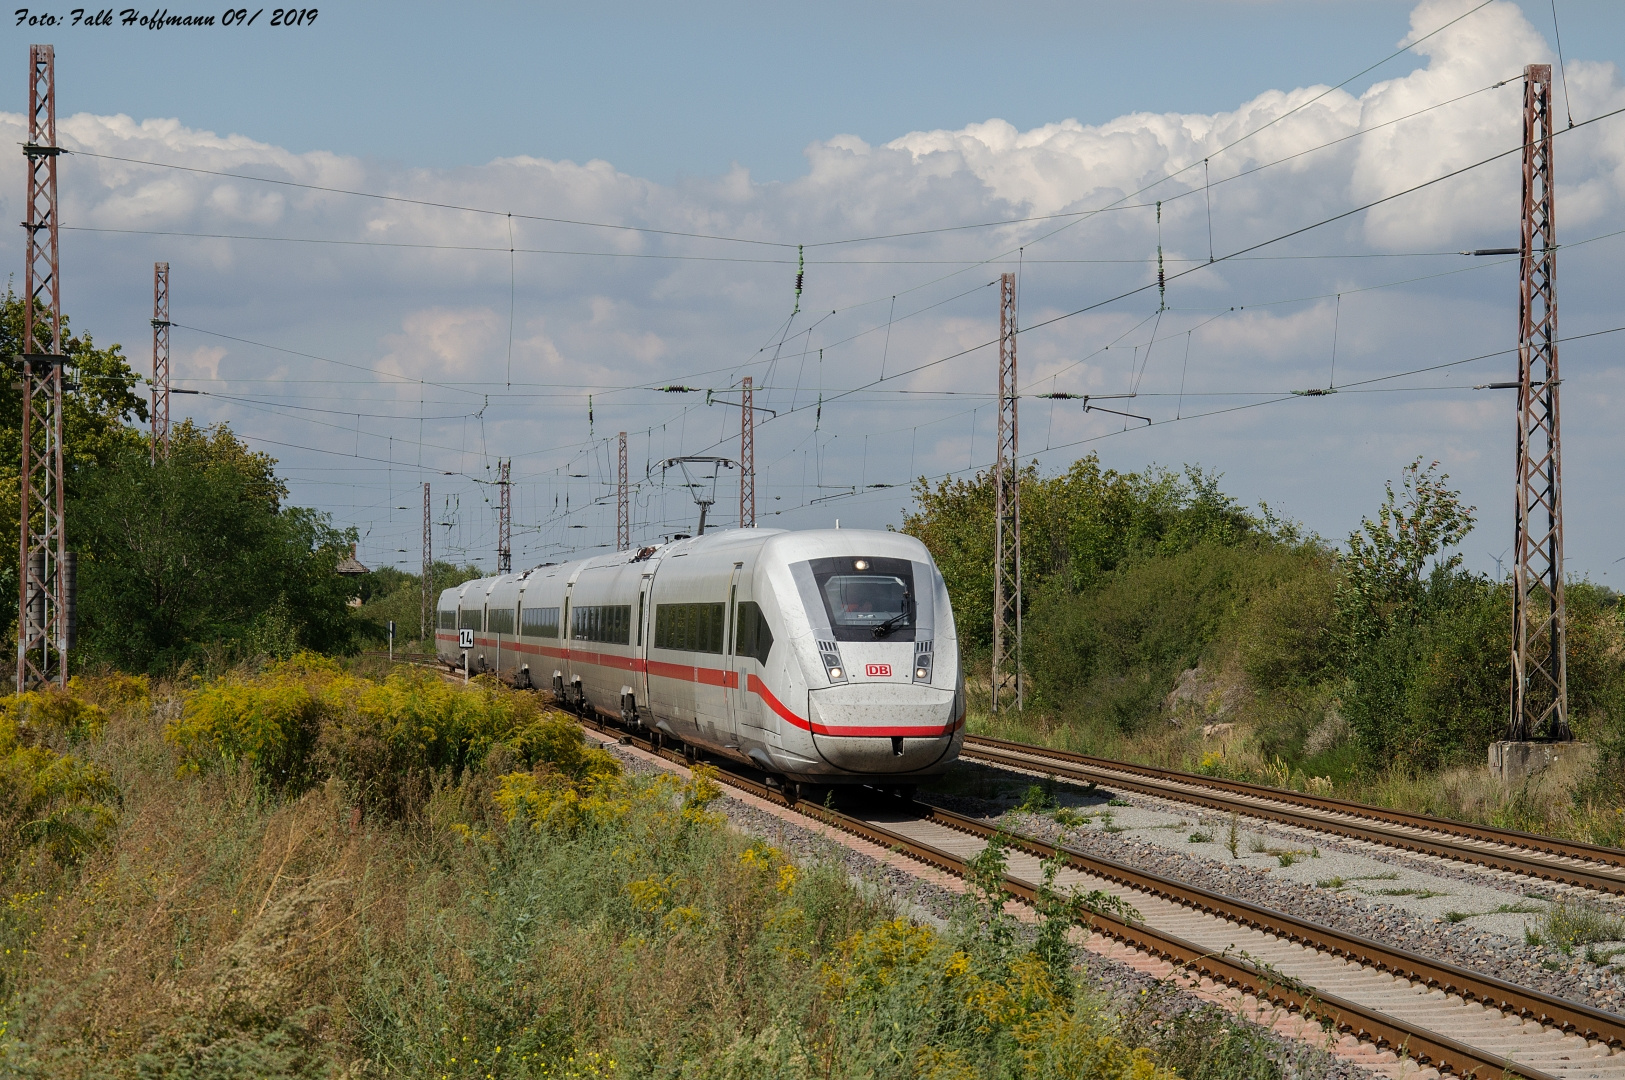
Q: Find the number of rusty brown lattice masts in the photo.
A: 8